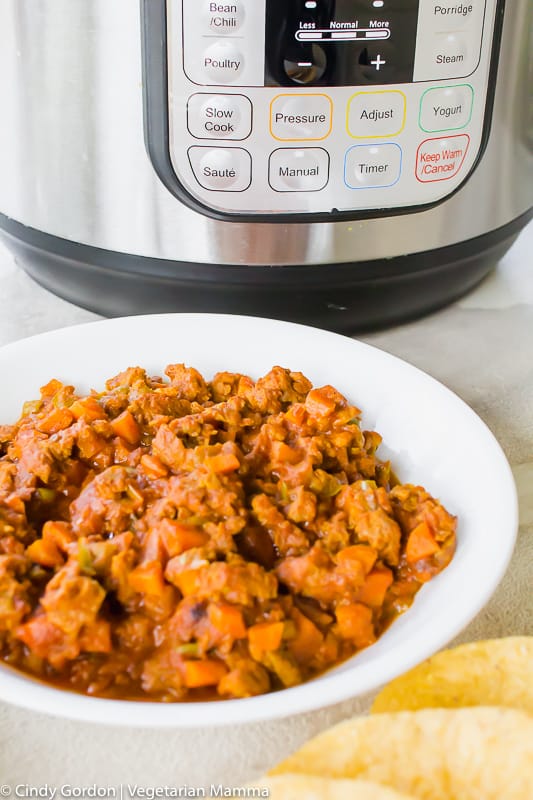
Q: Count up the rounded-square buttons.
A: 8